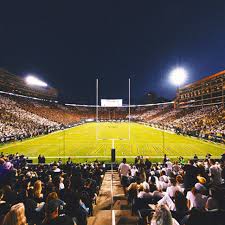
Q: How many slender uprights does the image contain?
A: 2